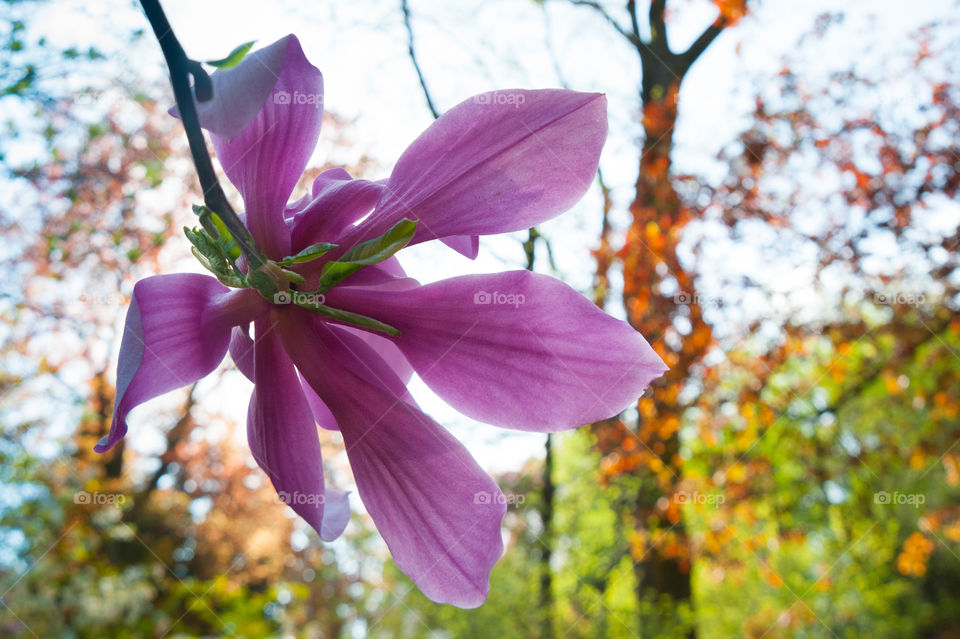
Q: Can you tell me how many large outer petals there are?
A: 6